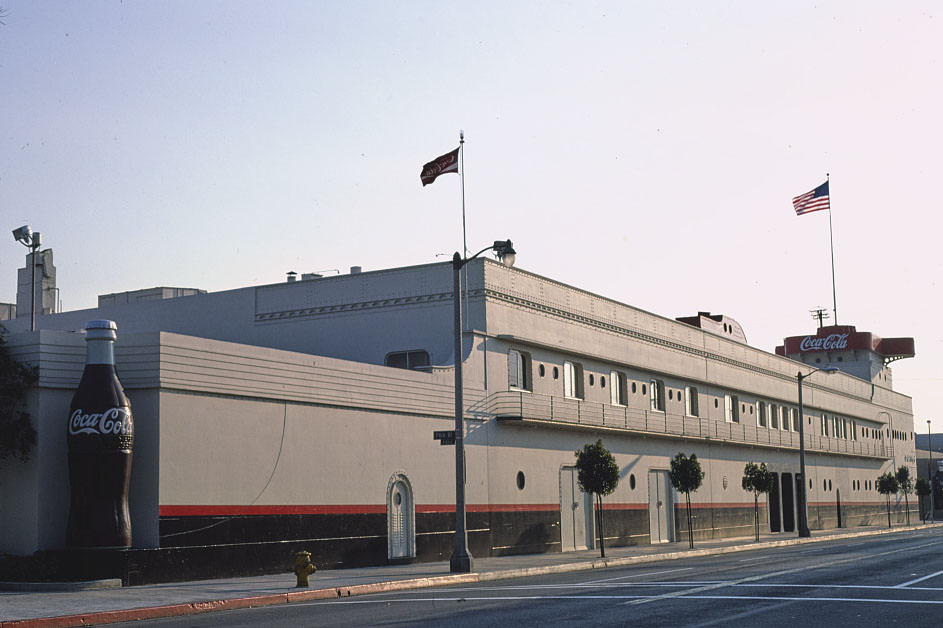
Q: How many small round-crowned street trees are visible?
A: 6